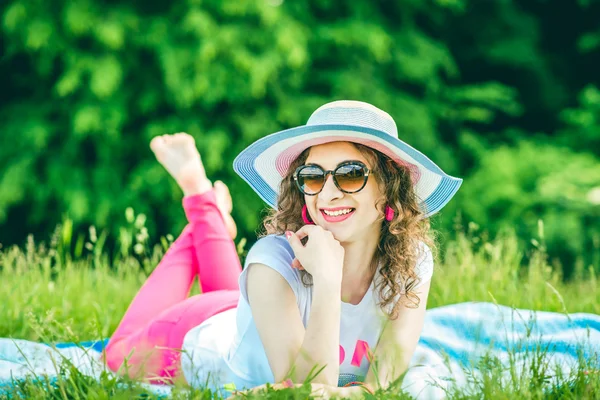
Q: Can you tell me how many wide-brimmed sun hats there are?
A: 1